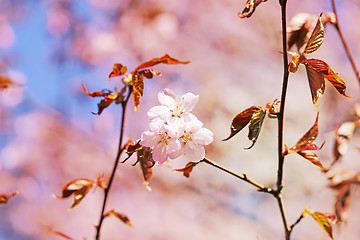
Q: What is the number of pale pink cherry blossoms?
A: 3